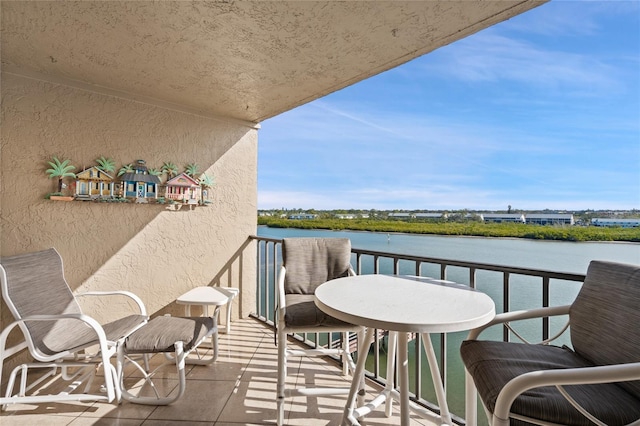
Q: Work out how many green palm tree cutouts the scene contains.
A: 7